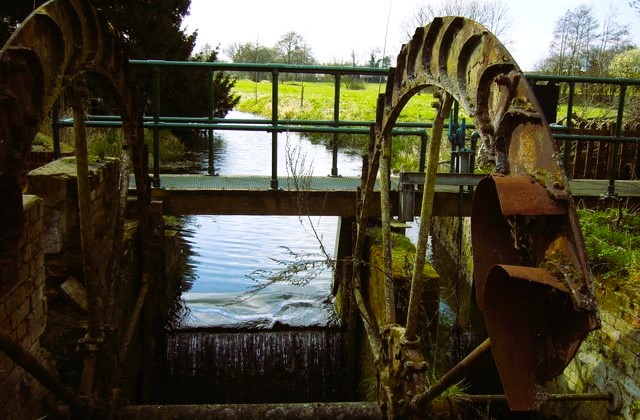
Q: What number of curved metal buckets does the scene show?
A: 2